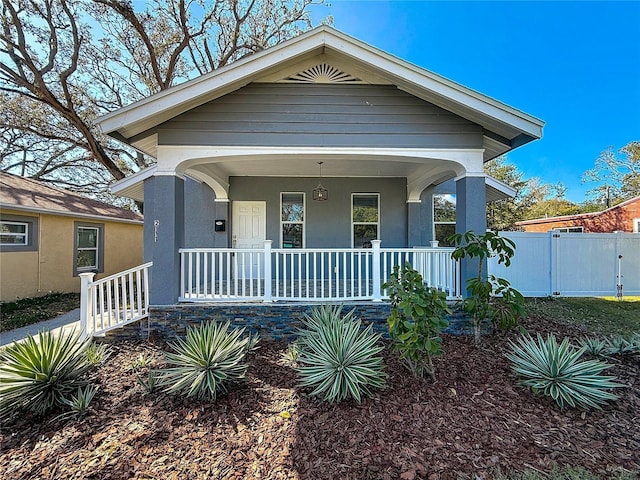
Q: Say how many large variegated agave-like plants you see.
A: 4